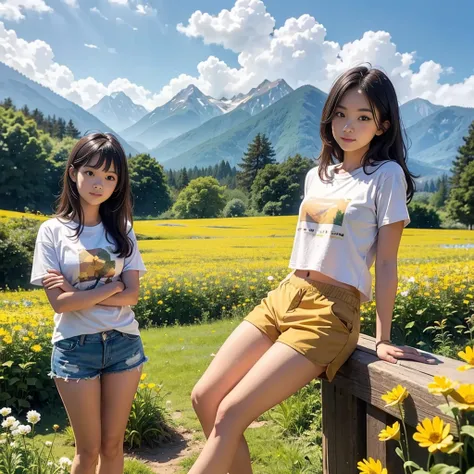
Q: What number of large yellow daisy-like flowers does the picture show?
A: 7